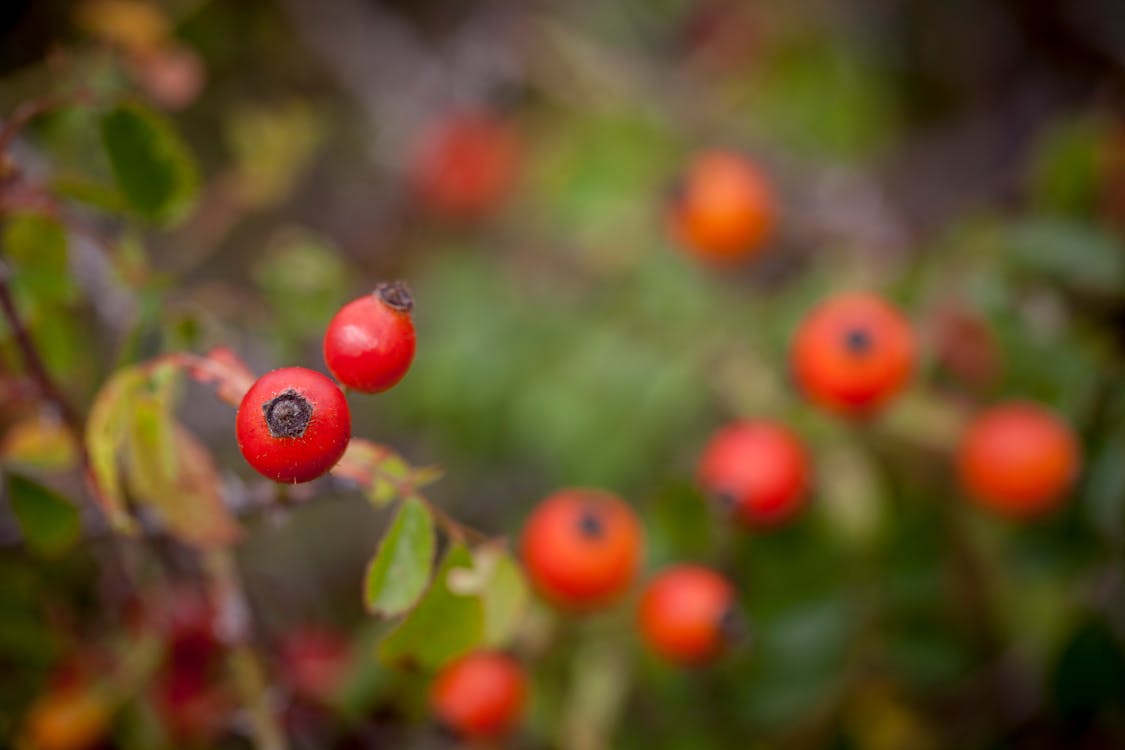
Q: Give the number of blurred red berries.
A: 8